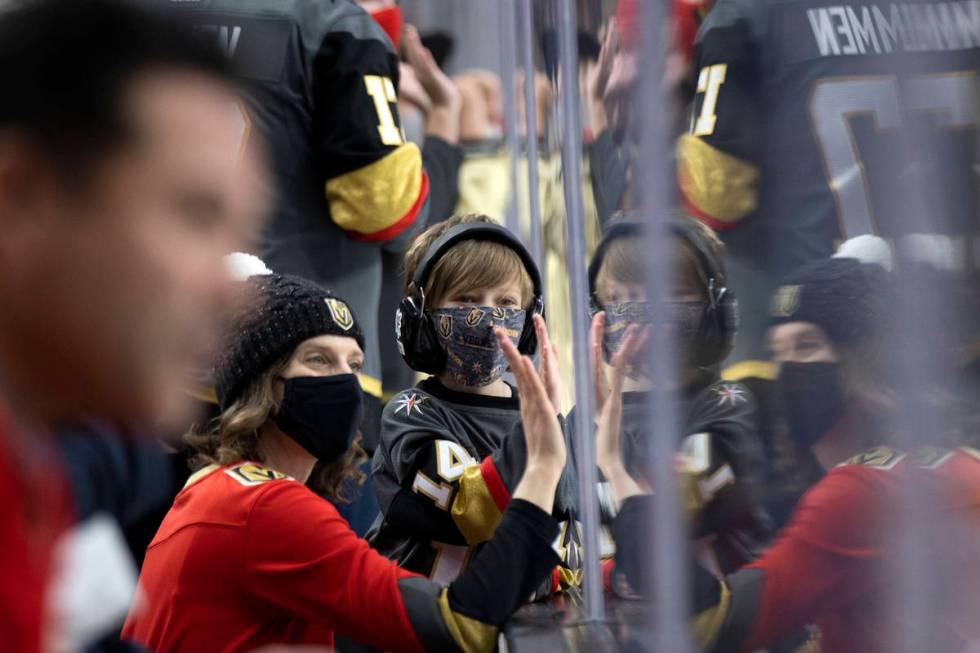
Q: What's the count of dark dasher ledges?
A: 1